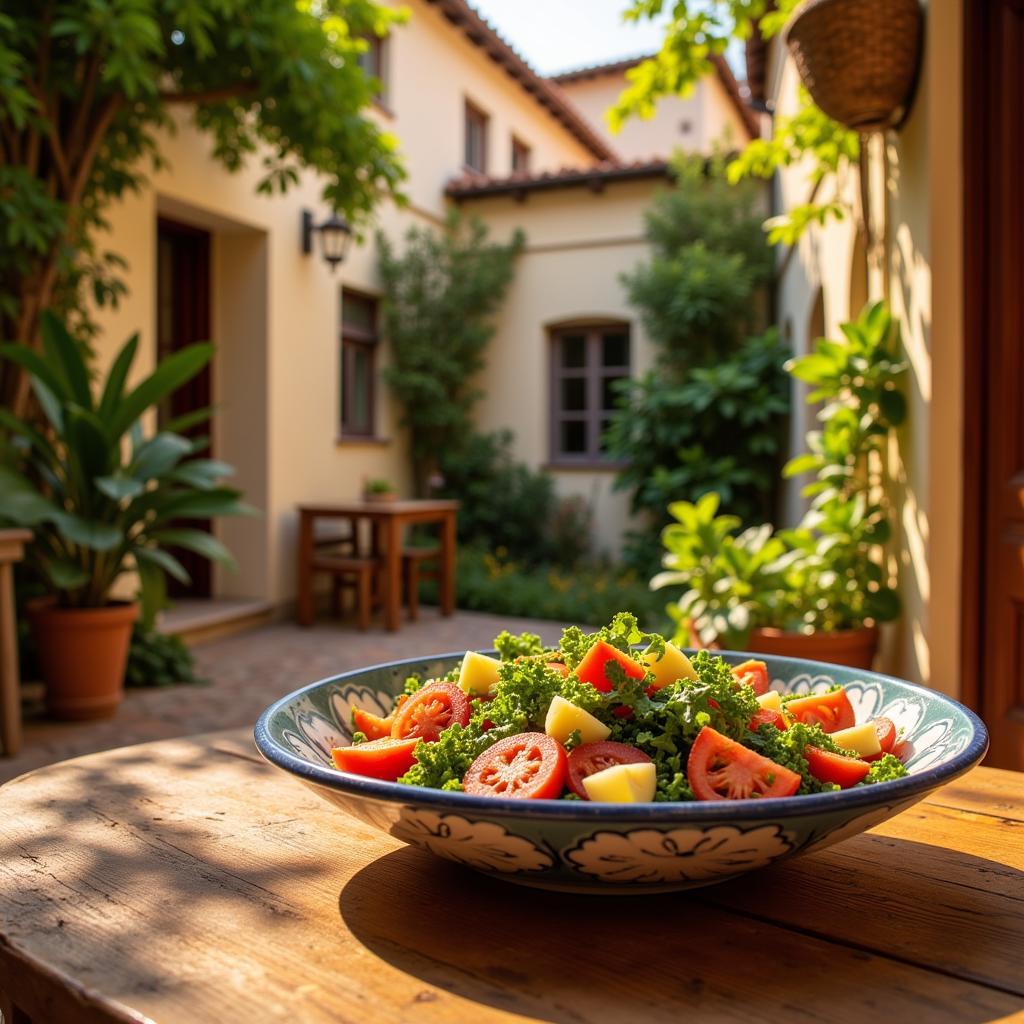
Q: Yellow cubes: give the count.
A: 6